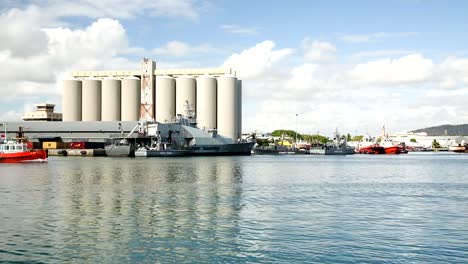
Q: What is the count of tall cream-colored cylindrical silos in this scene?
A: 8